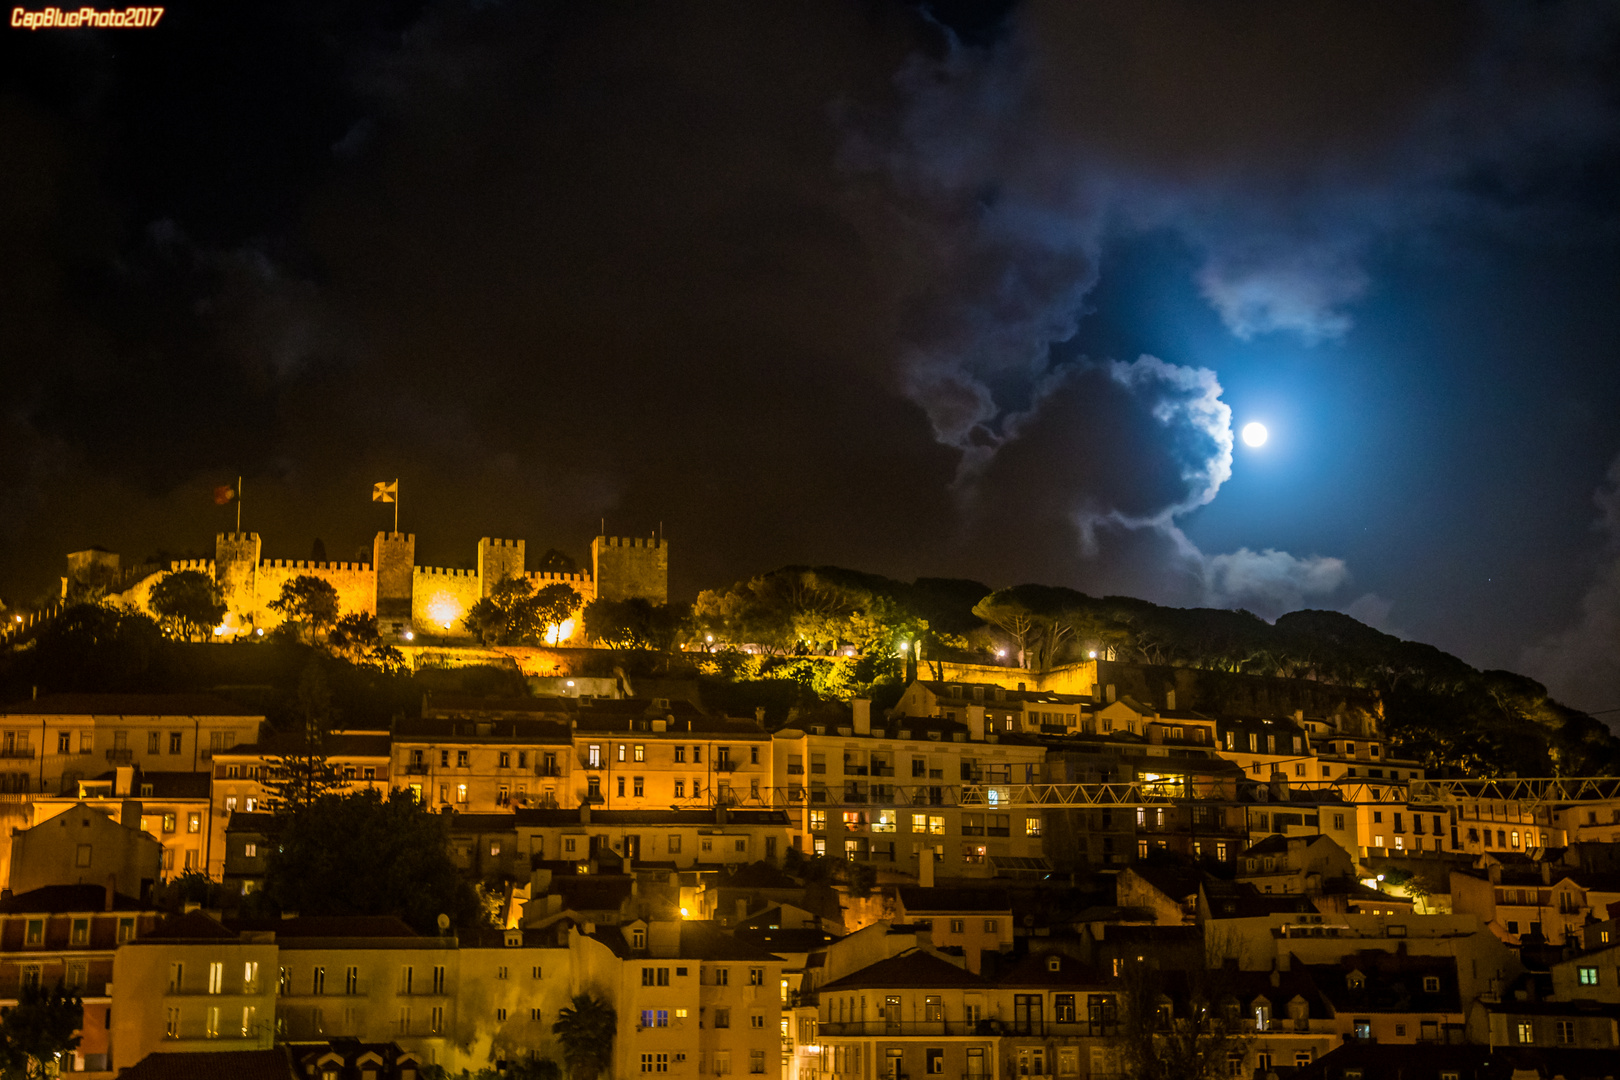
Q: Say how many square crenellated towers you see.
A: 4